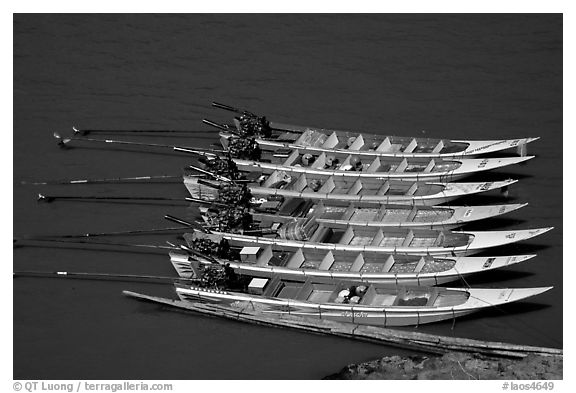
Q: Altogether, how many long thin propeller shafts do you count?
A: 7